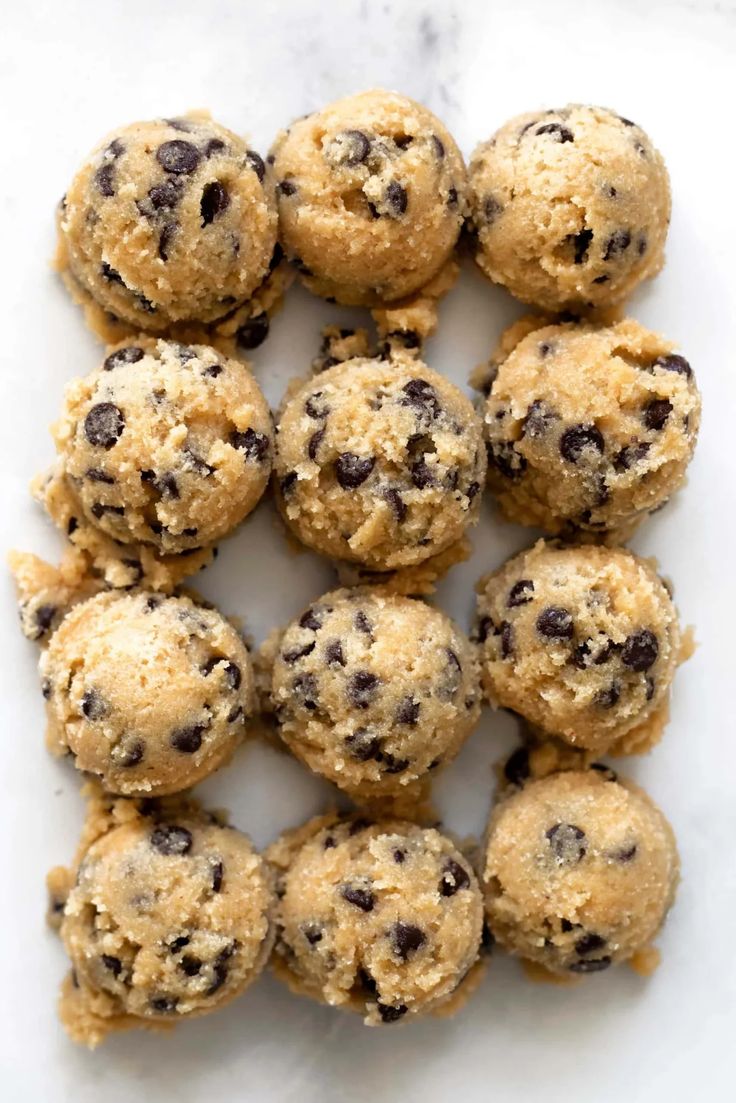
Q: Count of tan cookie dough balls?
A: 12